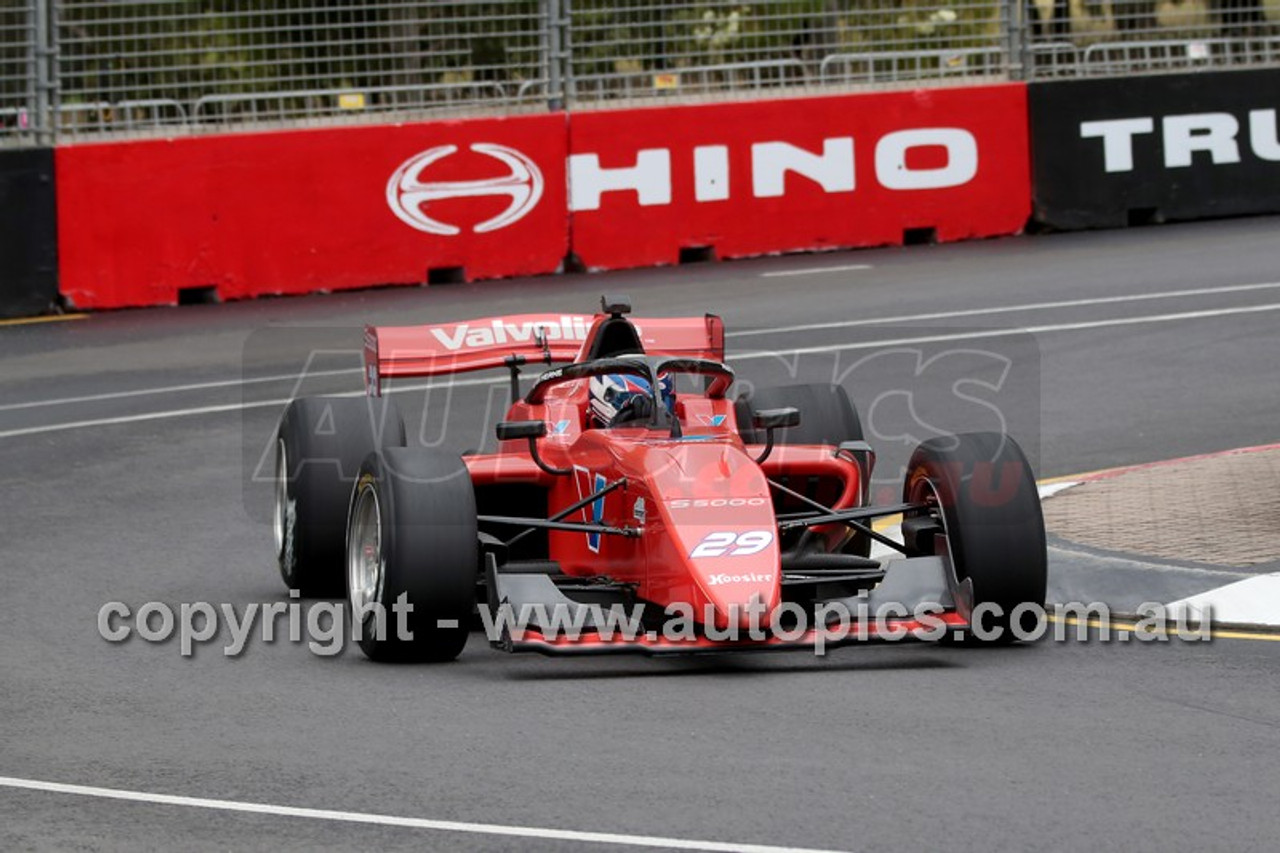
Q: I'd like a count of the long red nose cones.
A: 1